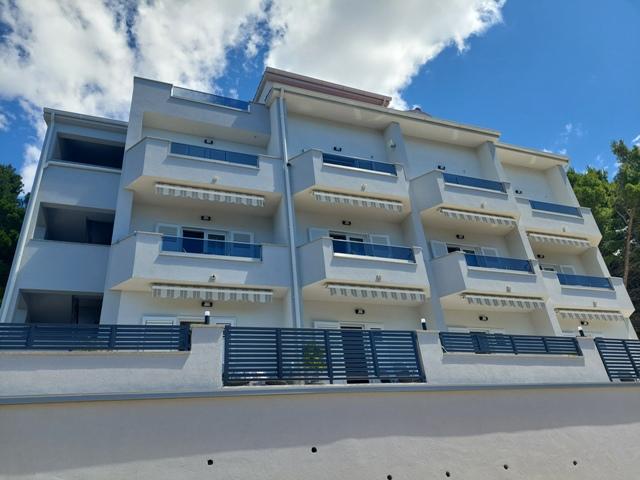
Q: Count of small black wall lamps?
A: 12